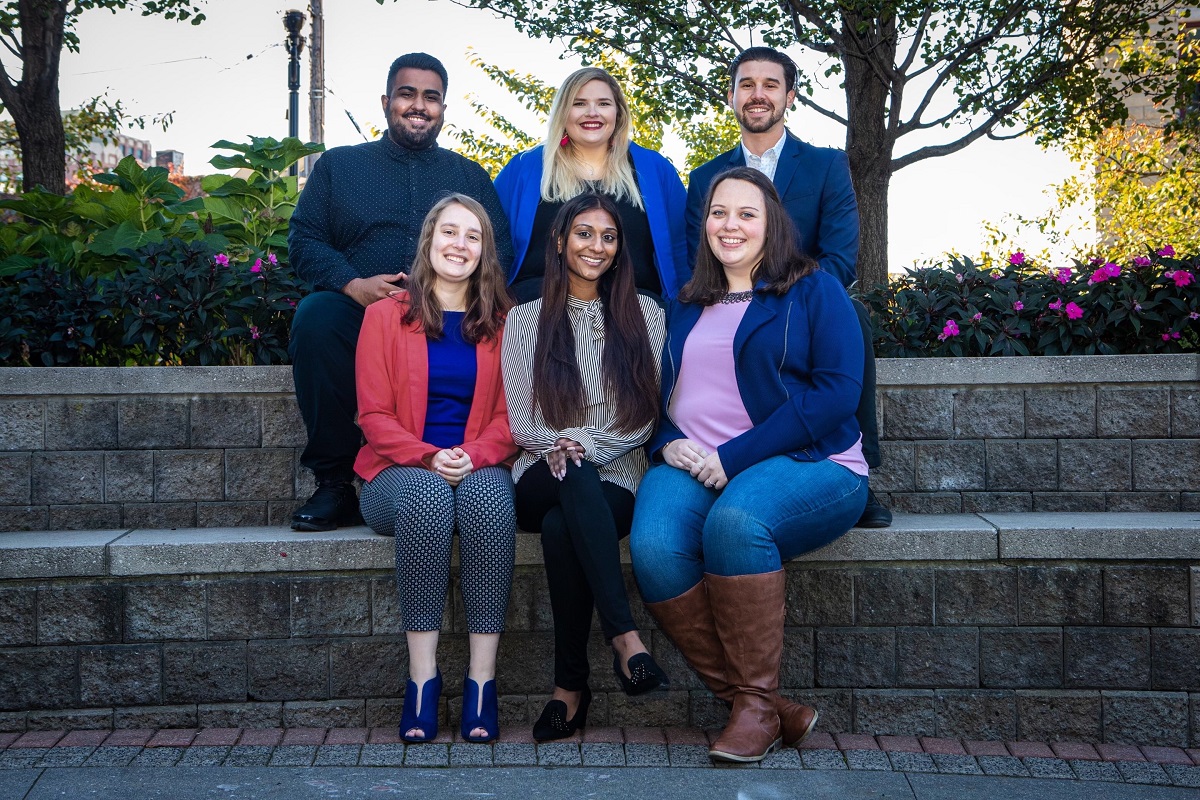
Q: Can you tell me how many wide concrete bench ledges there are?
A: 2